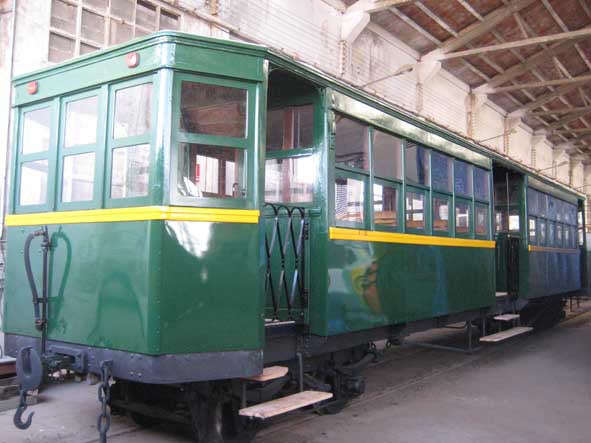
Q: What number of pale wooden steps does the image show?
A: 4